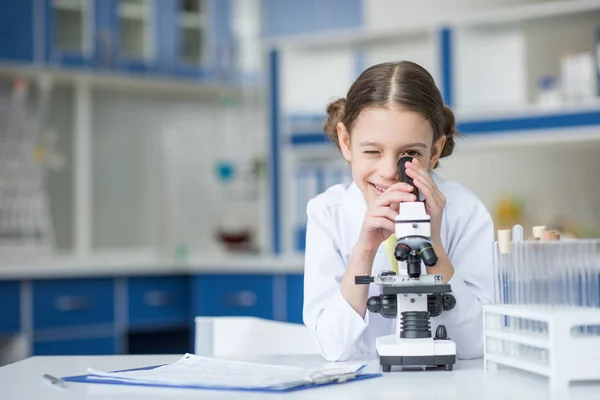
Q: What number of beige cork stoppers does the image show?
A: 2